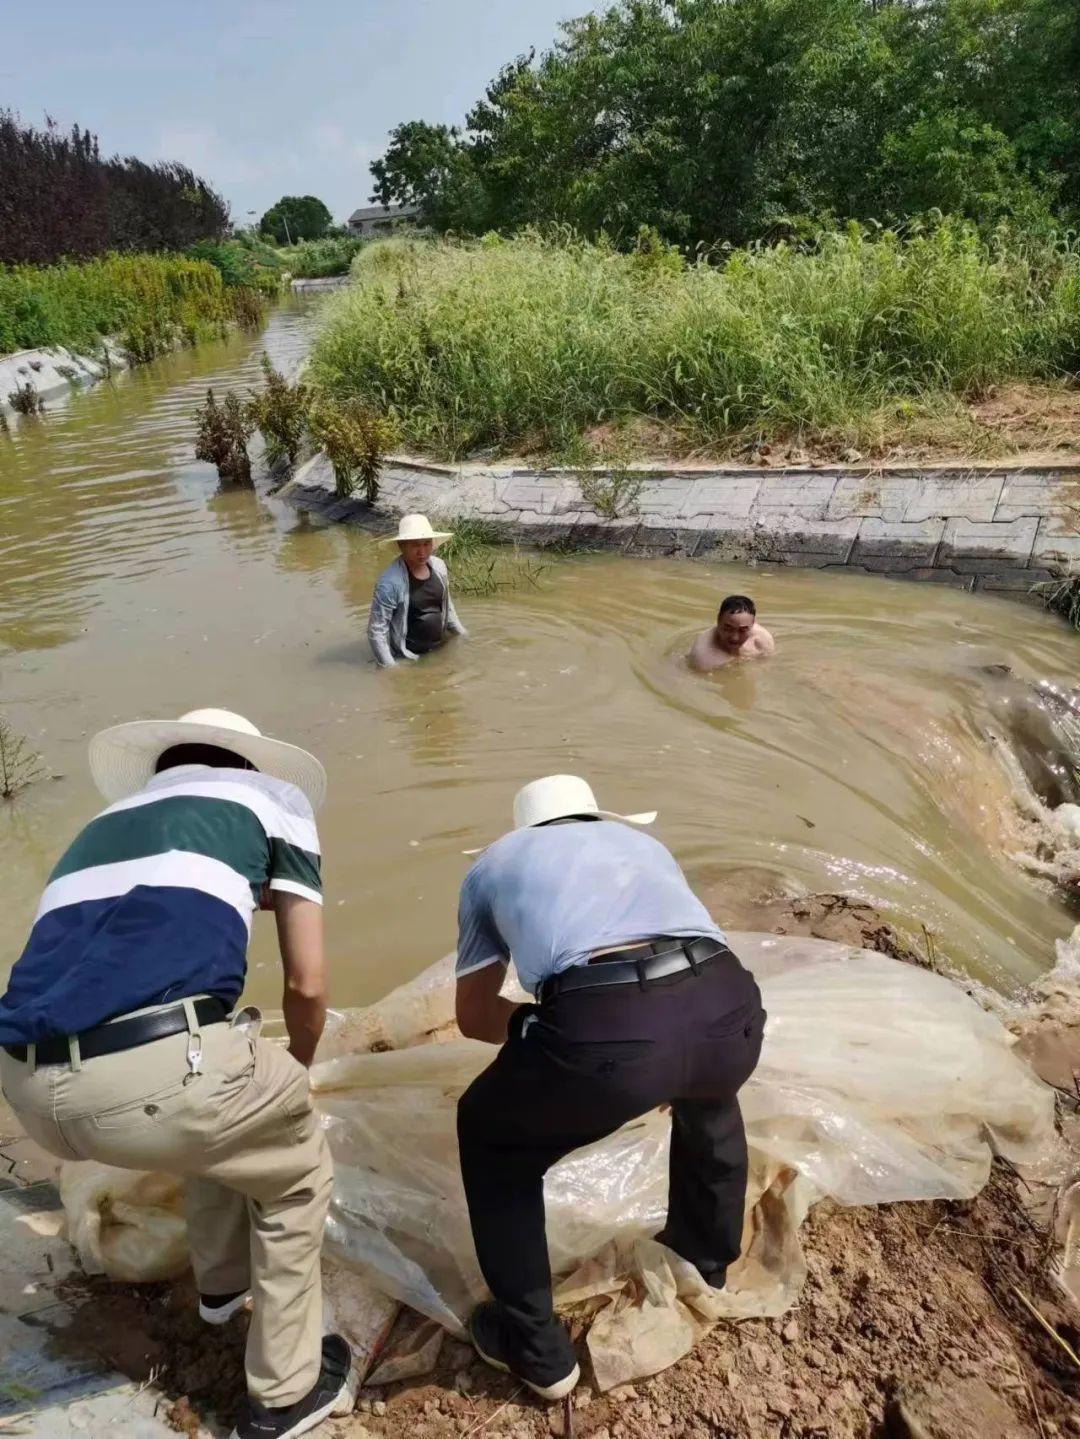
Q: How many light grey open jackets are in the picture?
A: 1